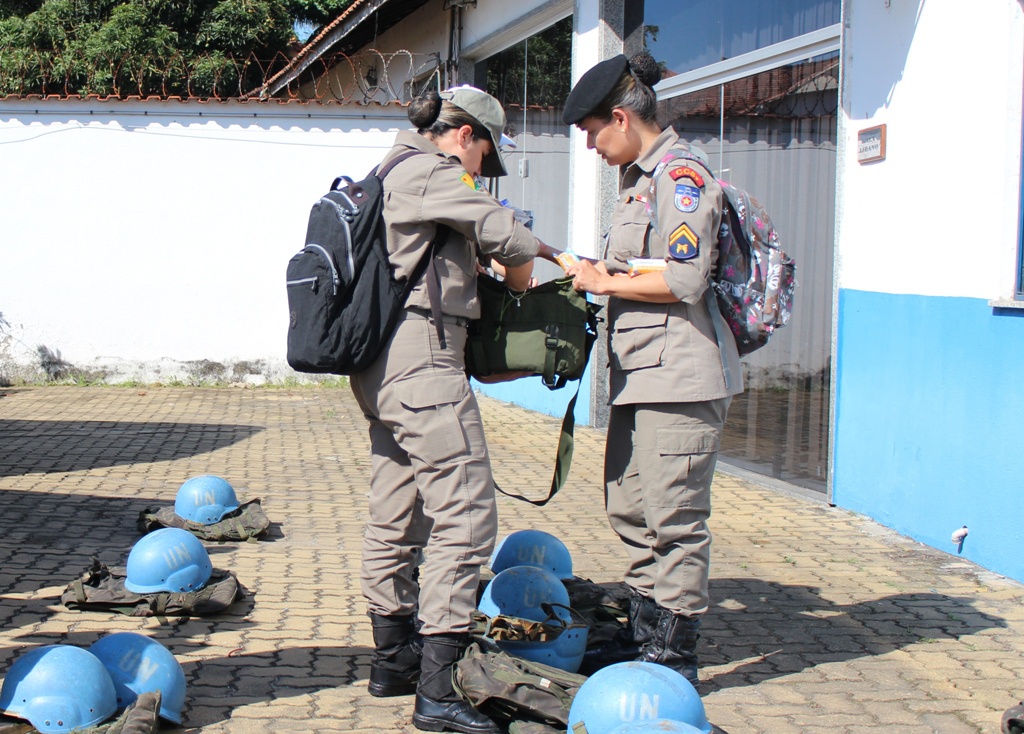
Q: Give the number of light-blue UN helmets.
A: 9